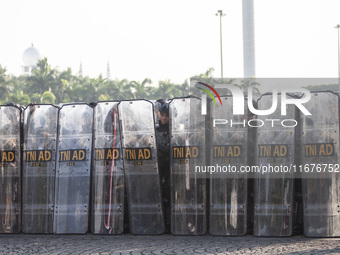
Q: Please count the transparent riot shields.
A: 9